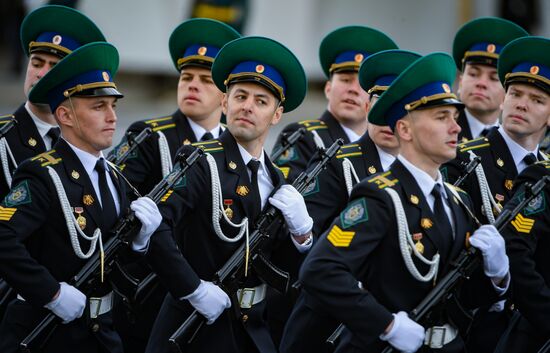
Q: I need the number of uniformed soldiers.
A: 9